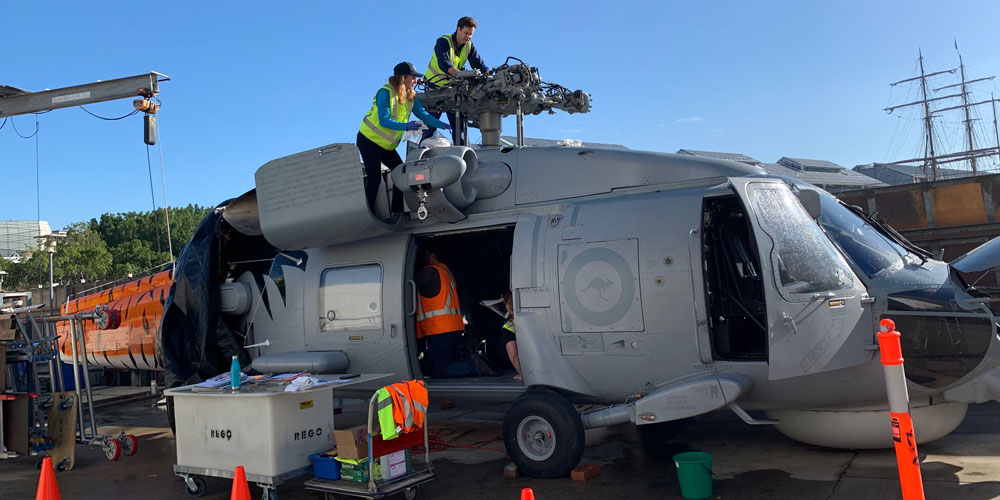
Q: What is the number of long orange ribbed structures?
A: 1